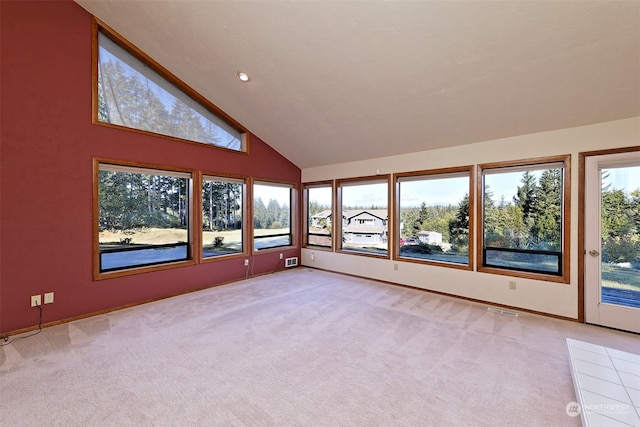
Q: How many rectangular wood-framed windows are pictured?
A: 7